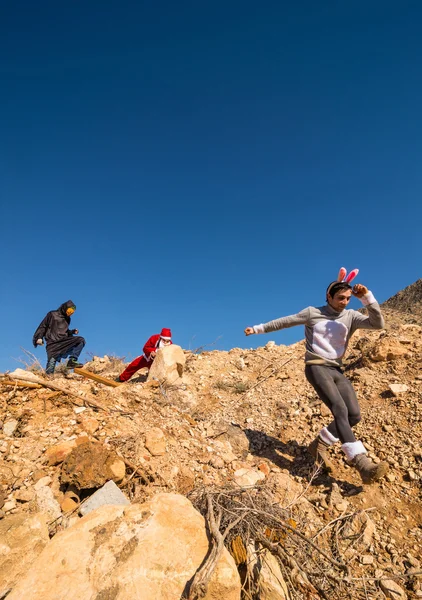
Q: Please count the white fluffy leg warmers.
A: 2